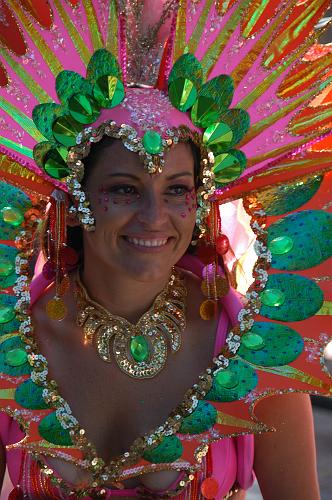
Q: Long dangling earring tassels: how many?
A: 2